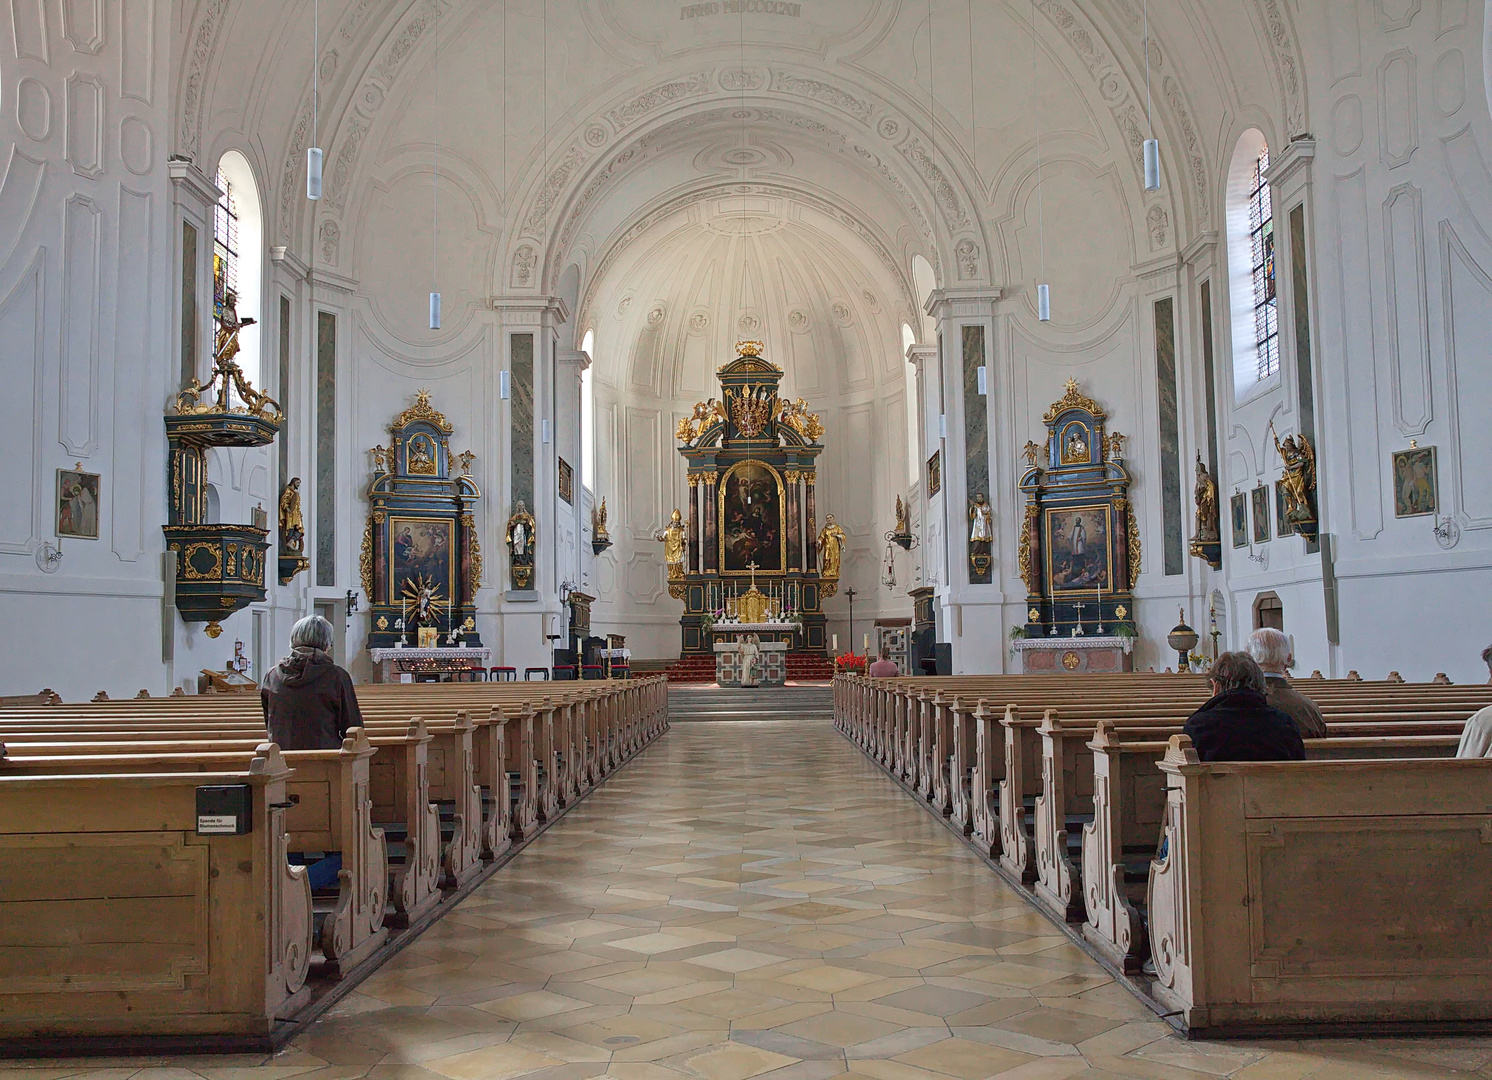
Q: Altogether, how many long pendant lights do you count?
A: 8